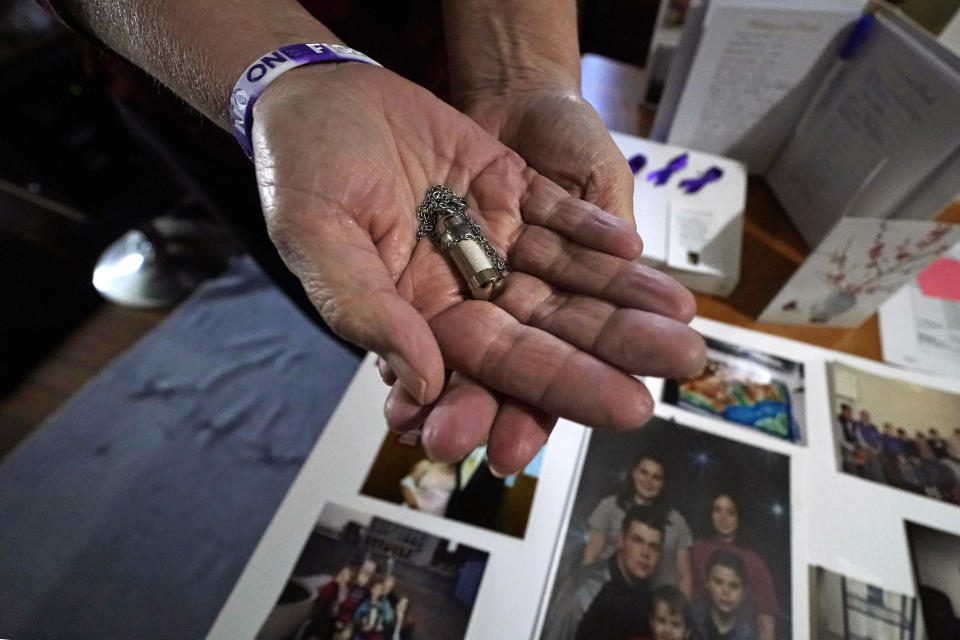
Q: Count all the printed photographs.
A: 7